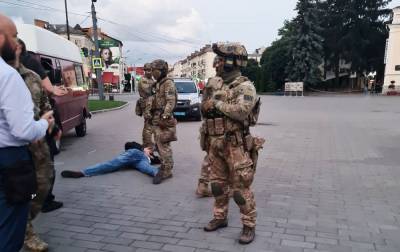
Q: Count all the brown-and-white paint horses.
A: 0